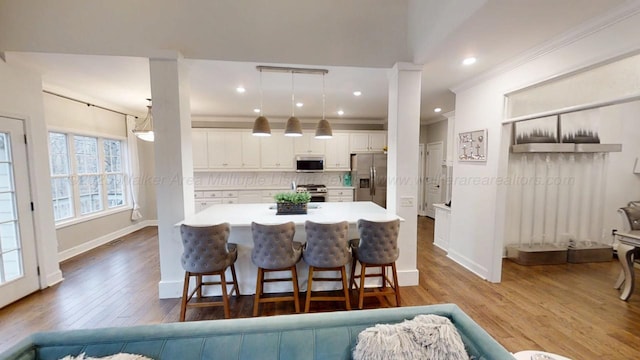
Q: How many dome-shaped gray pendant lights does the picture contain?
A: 3